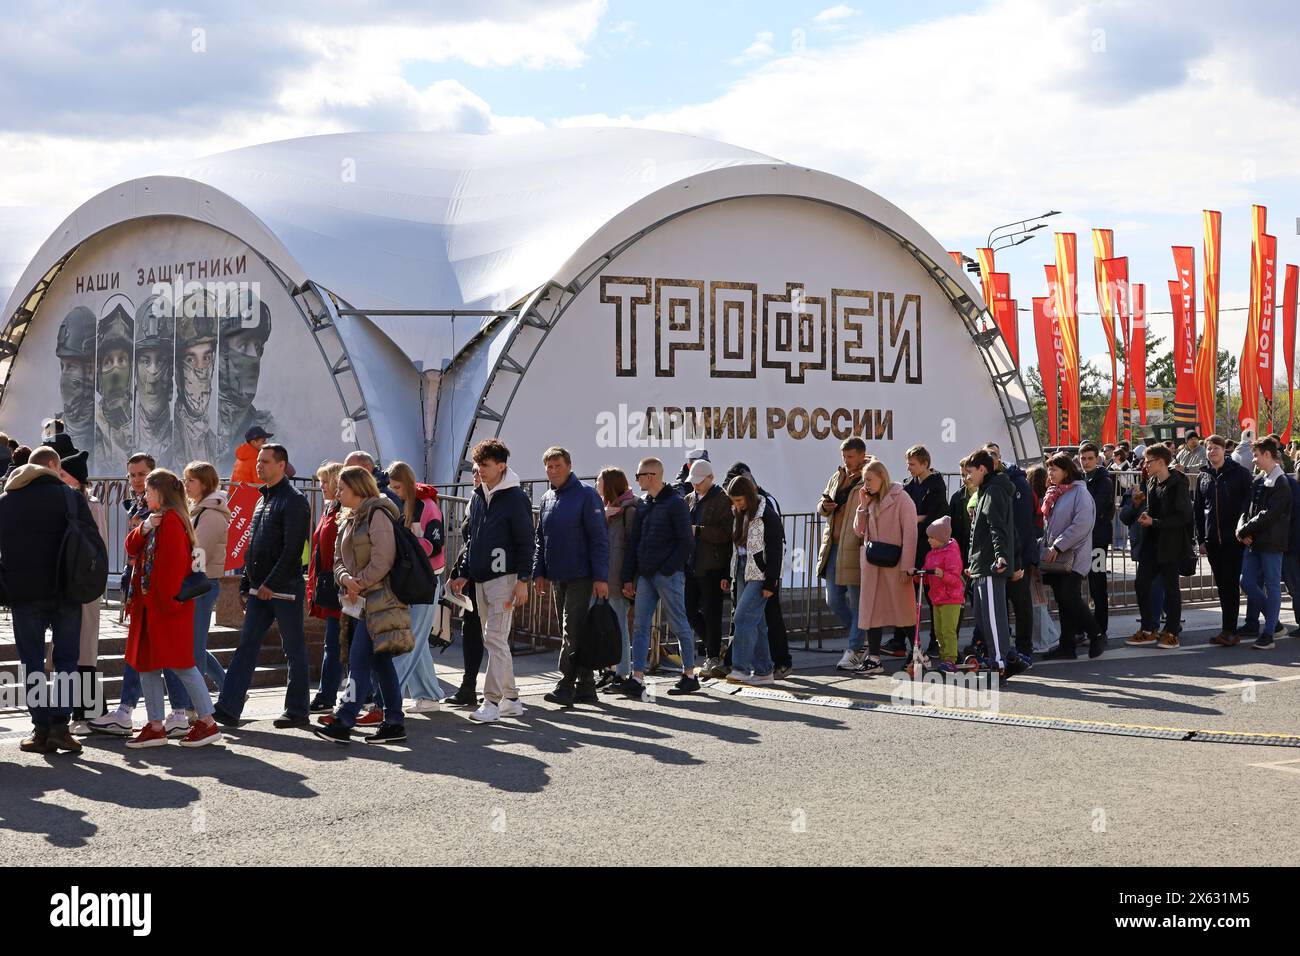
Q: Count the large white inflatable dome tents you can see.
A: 2